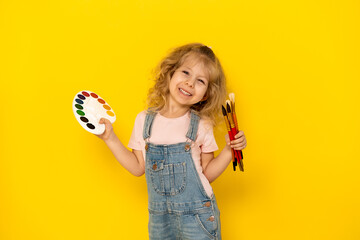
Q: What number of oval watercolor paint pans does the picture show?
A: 11